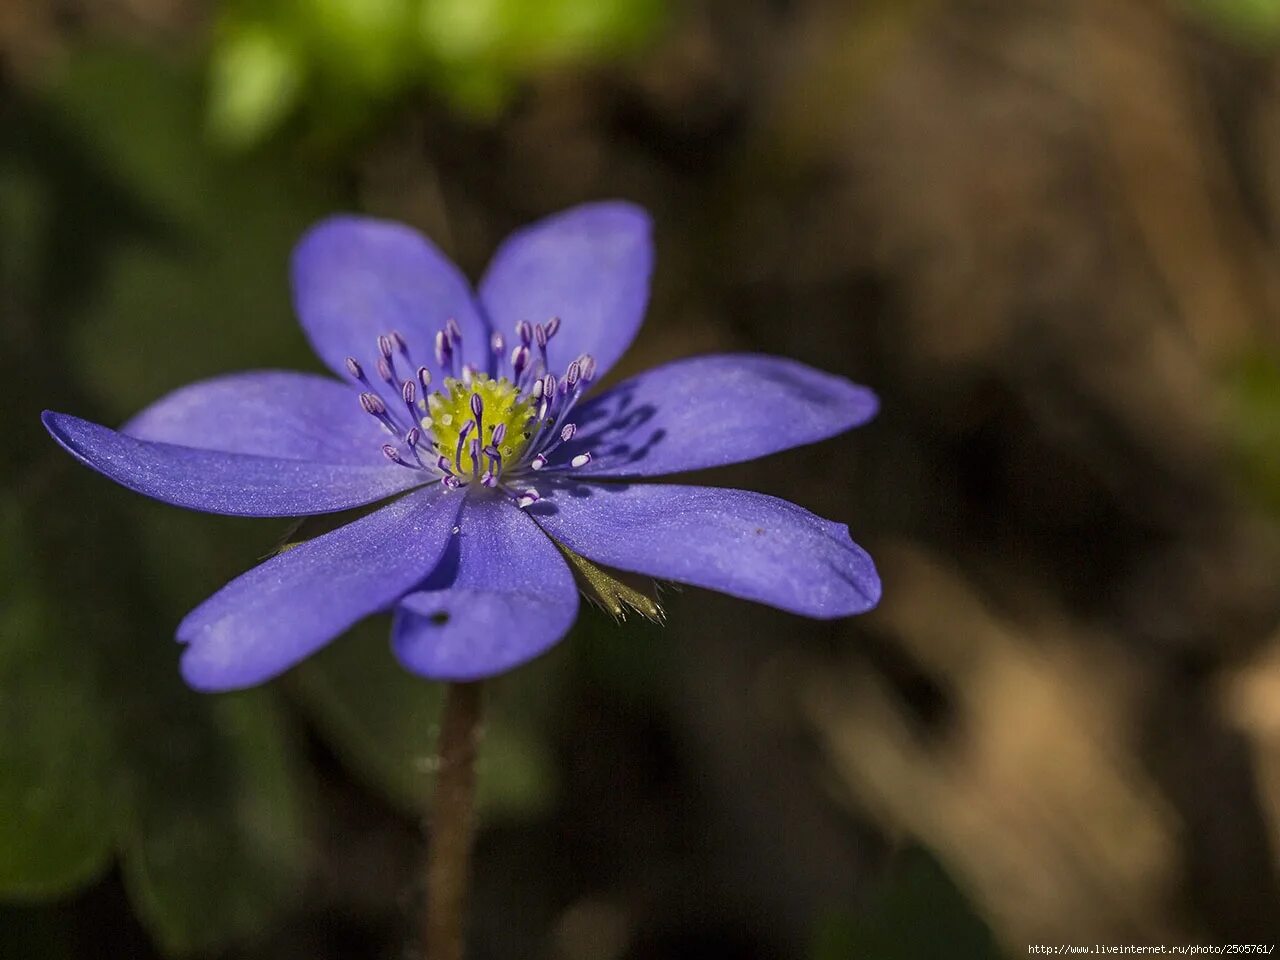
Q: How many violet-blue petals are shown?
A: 8